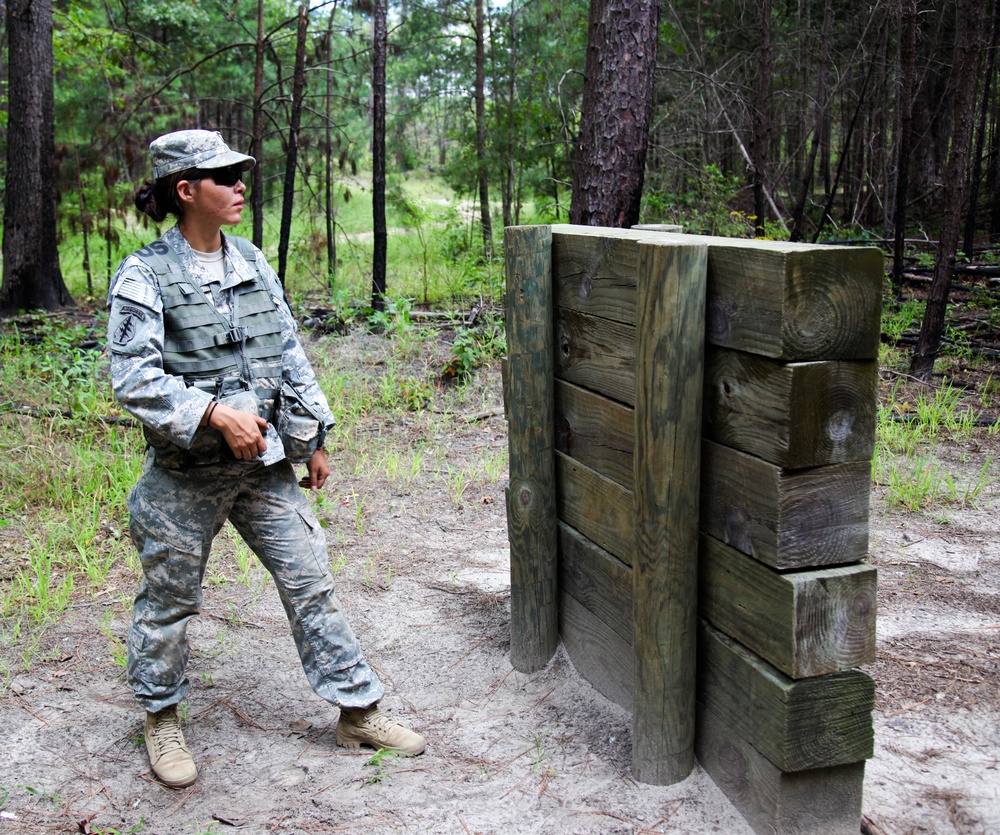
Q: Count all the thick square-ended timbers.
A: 6